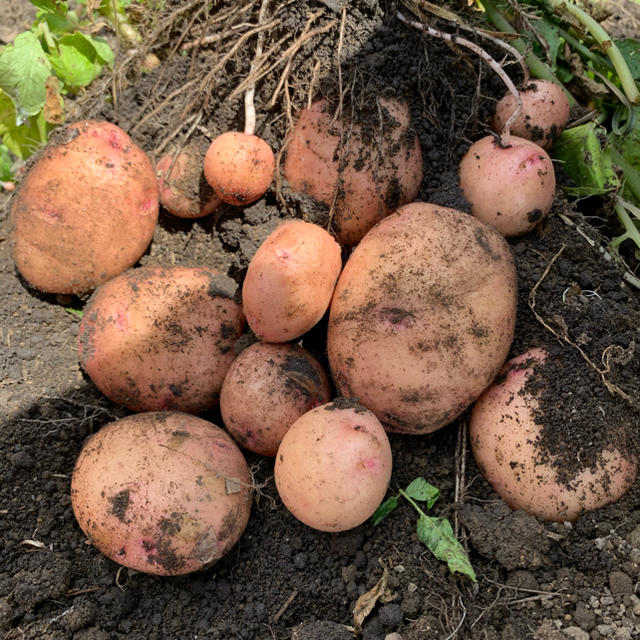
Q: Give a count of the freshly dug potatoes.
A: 13